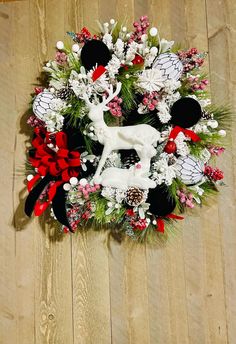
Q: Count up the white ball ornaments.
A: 3